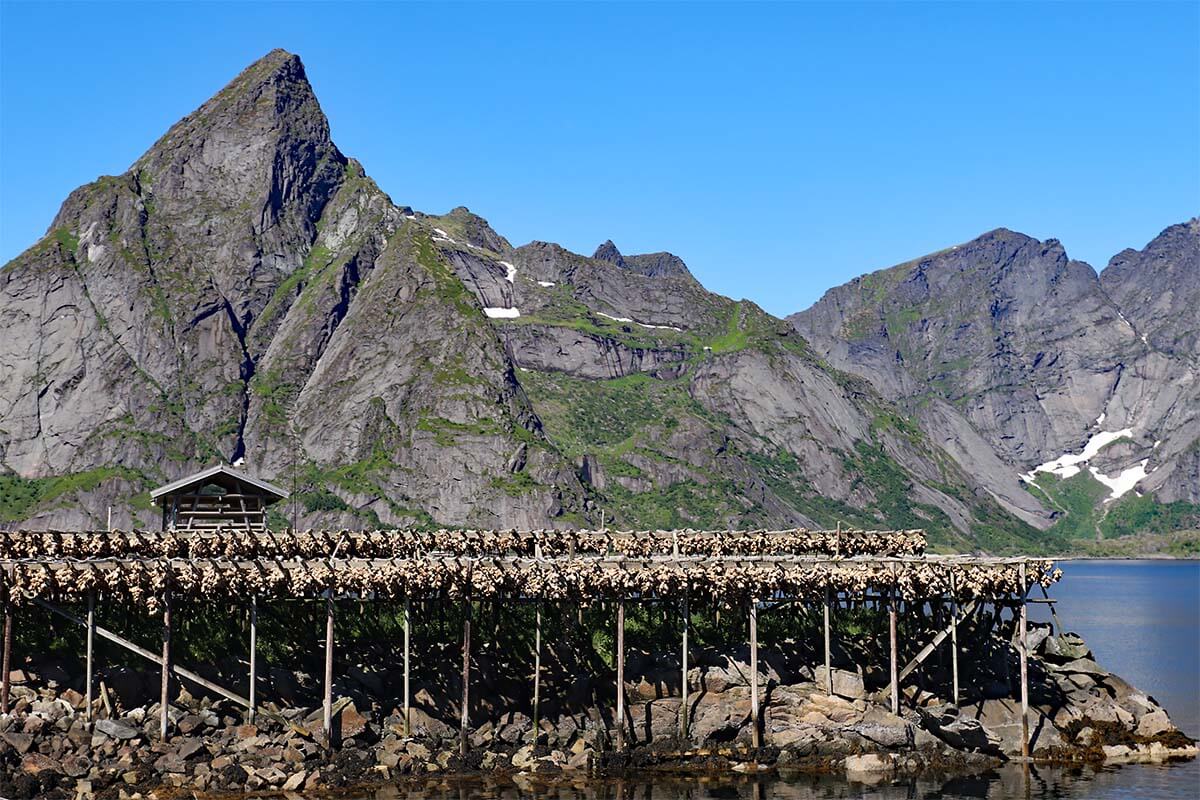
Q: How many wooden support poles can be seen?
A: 15